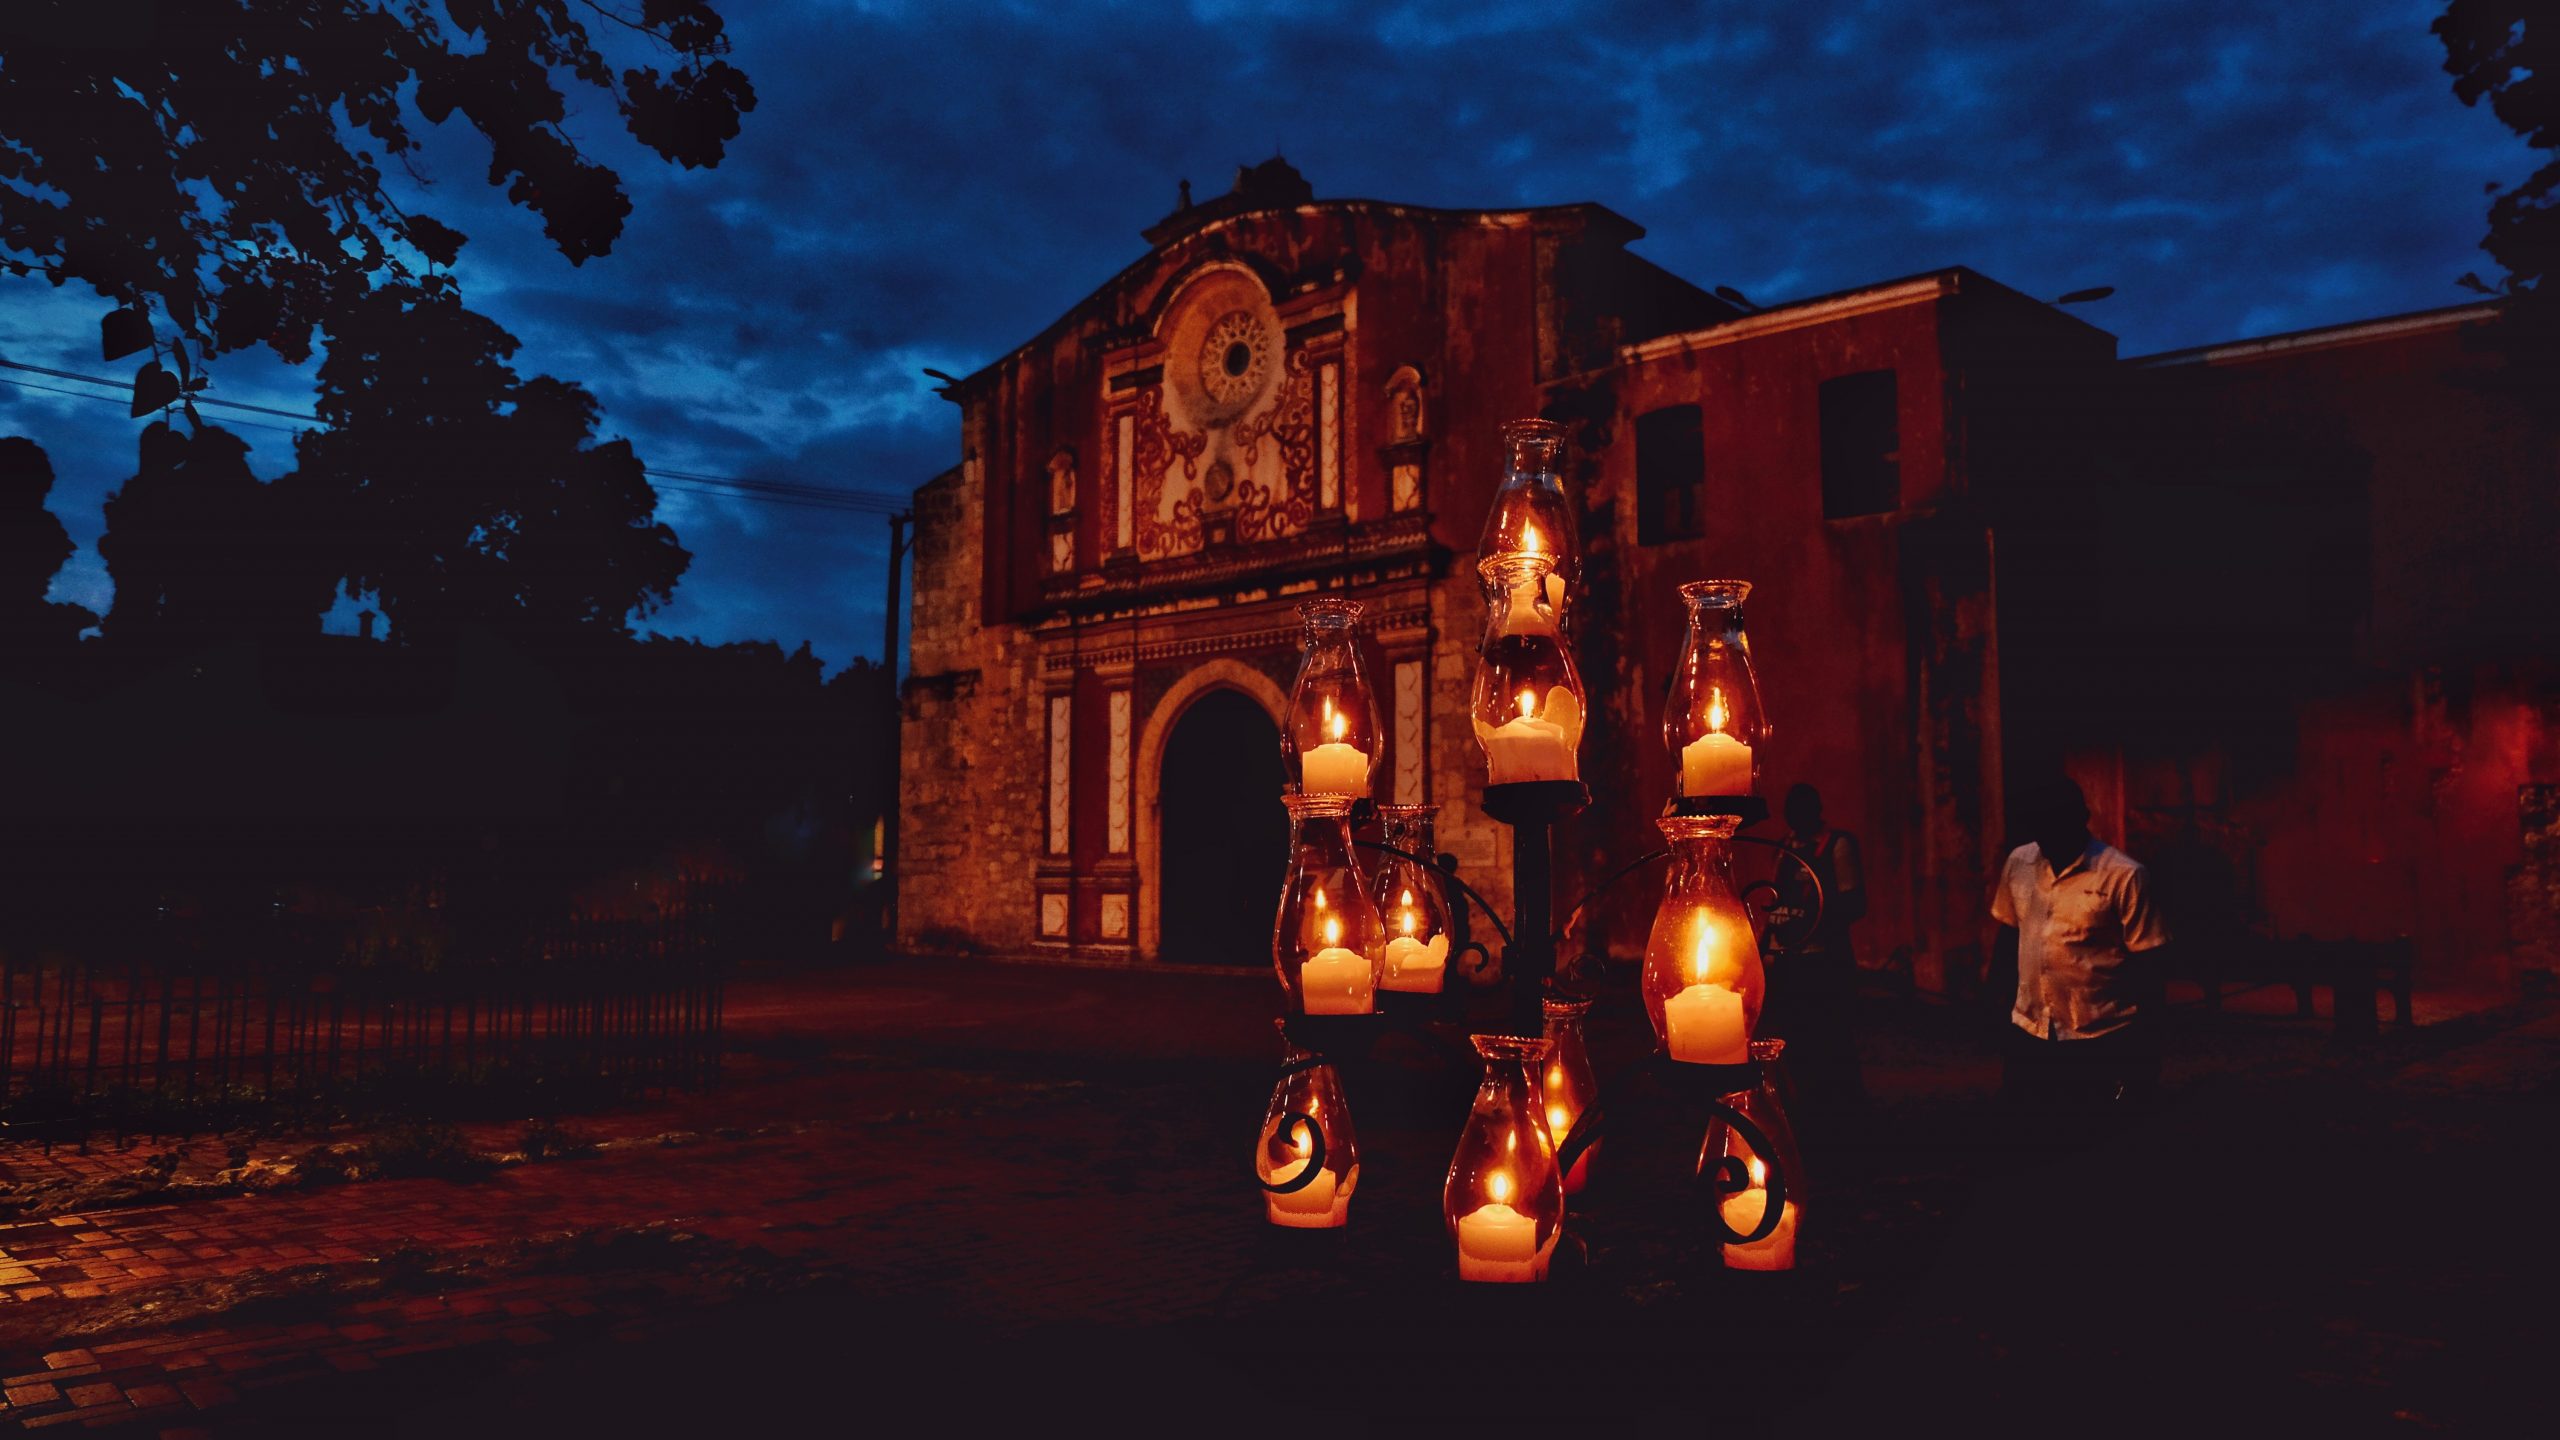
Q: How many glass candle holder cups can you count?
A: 11